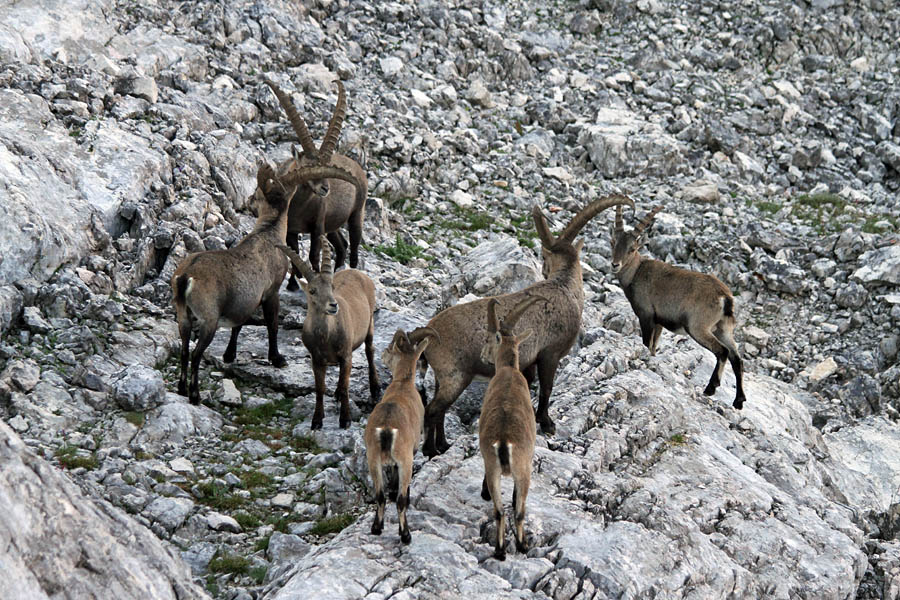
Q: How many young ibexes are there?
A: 4